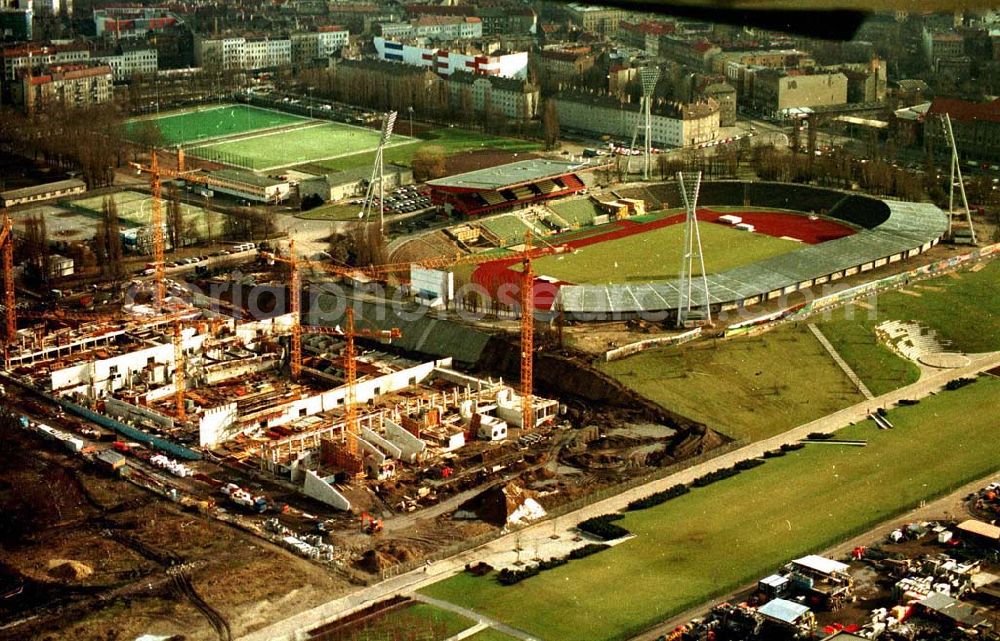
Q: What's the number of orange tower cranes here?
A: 6